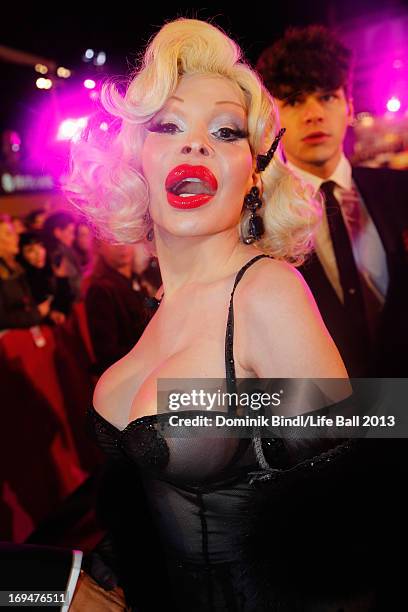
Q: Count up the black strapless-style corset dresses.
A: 1